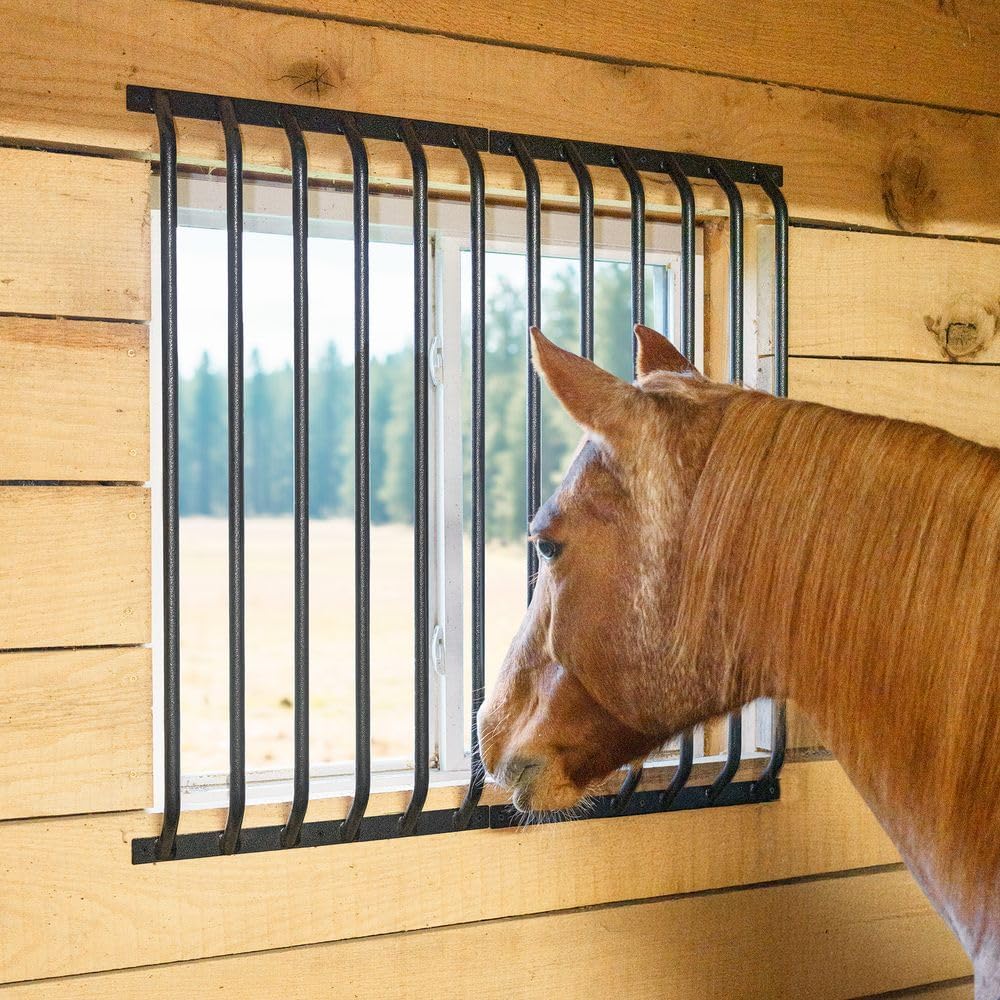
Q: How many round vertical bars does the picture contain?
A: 12